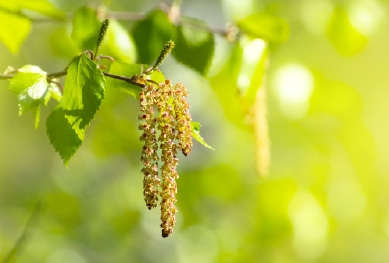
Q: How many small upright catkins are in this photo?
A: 2